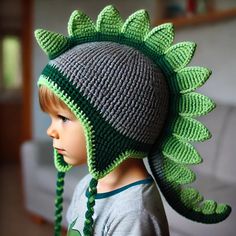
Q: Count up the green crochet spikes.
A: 14